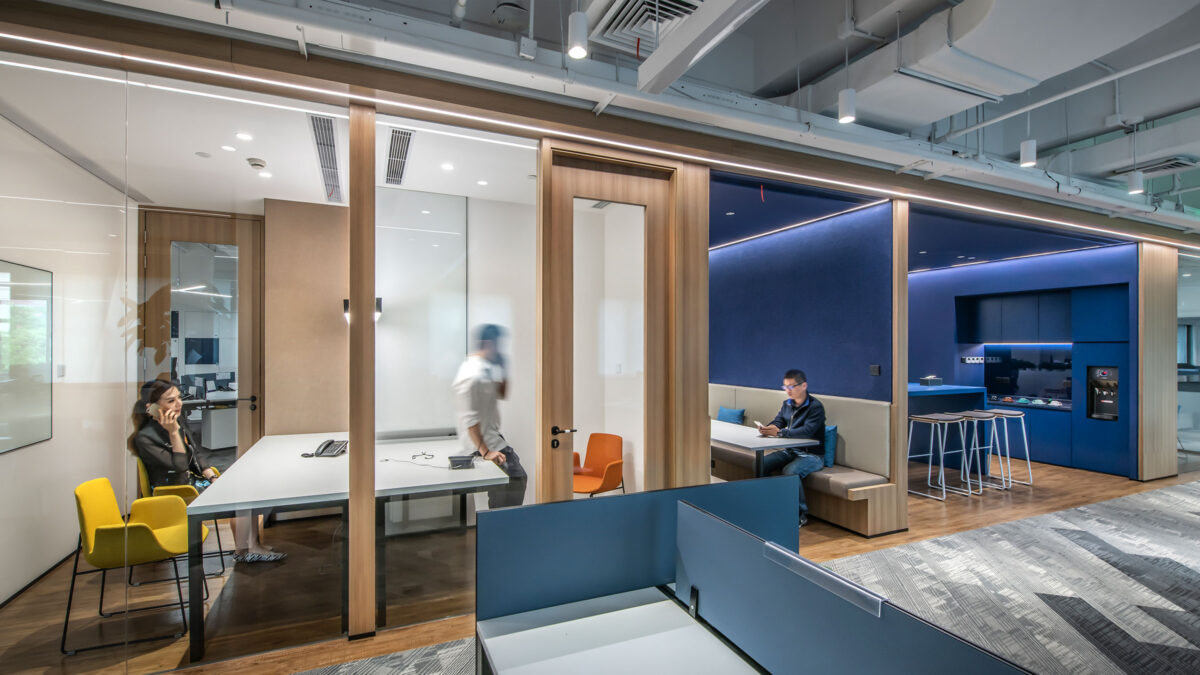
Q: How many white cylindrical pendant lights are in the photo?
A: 4